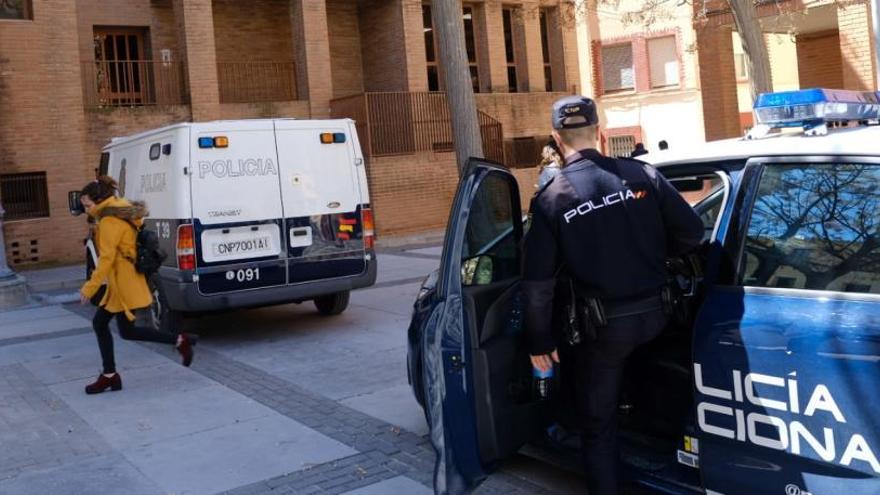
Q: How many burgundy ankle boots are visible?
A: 2